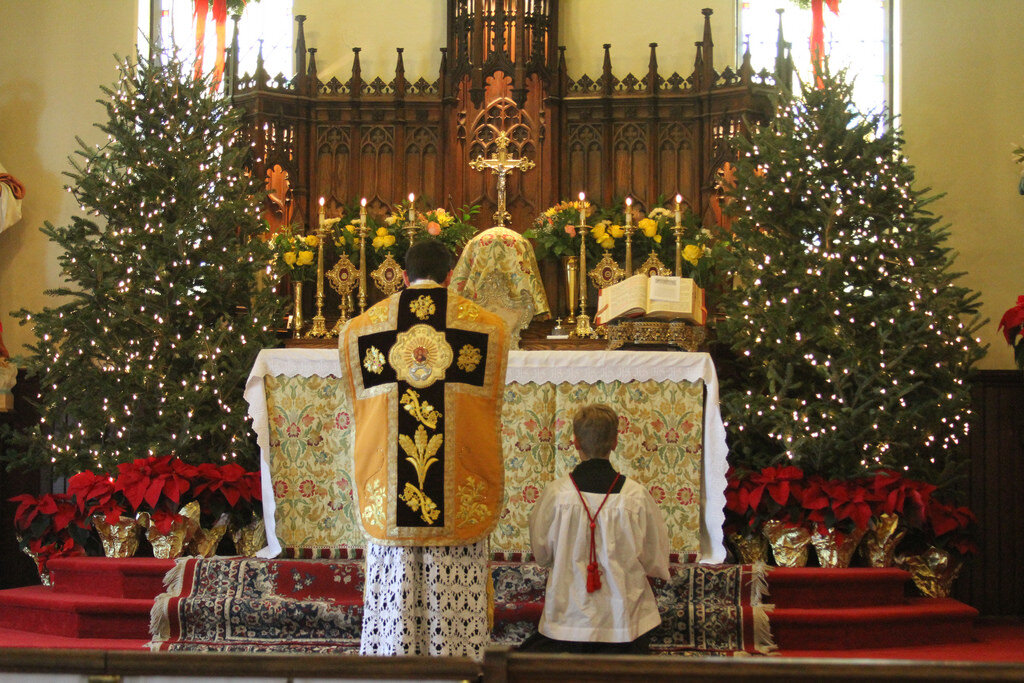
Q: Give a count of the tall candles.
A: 6